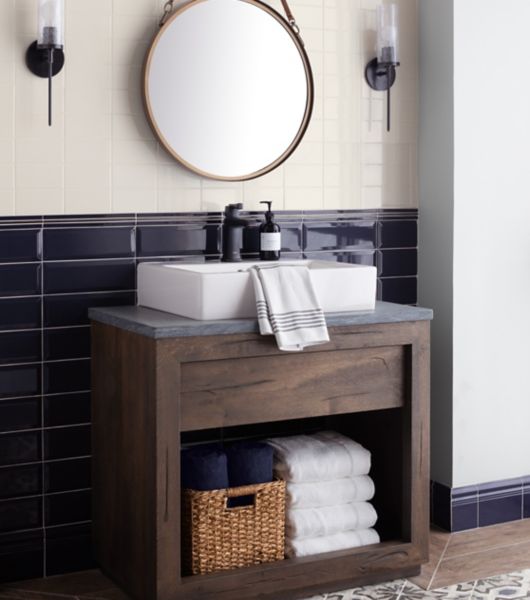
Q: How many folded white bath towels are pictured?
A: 4